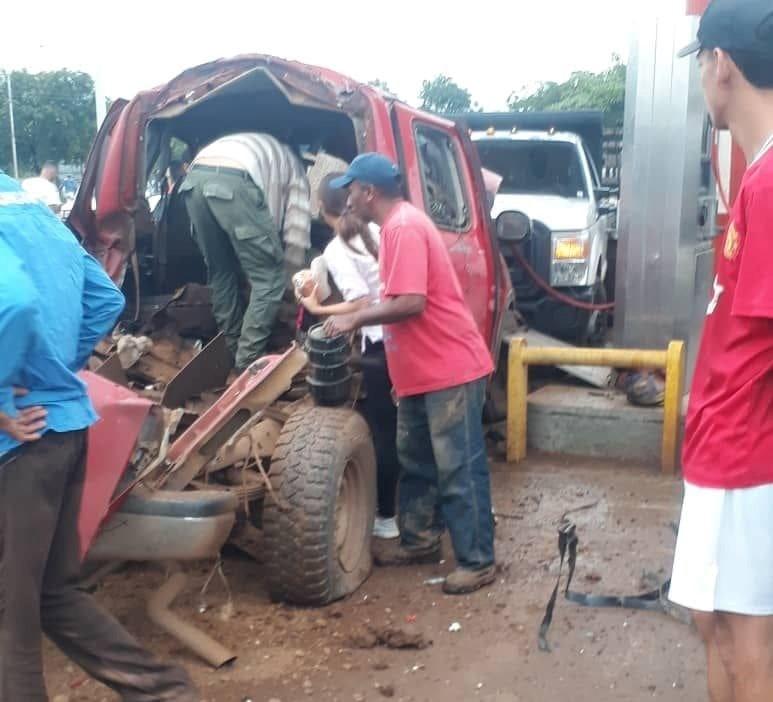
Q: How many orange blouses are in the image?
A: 0